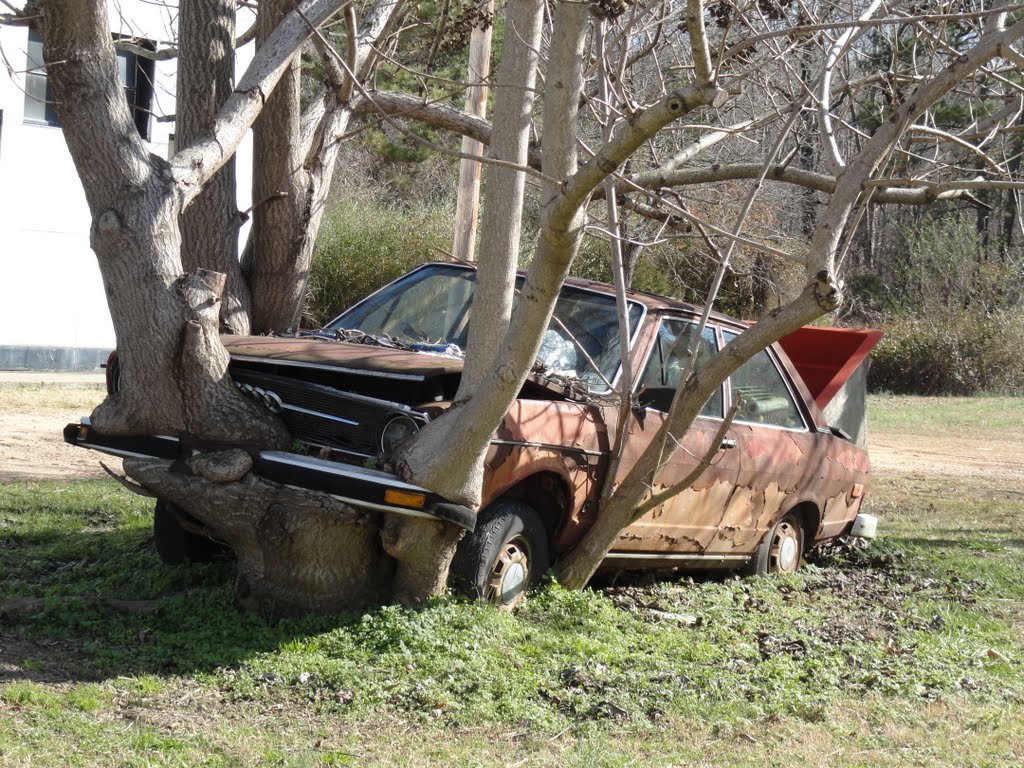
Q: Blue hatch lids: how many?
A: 0